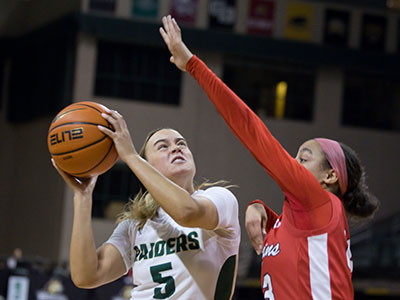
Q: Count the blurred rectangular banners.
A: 8